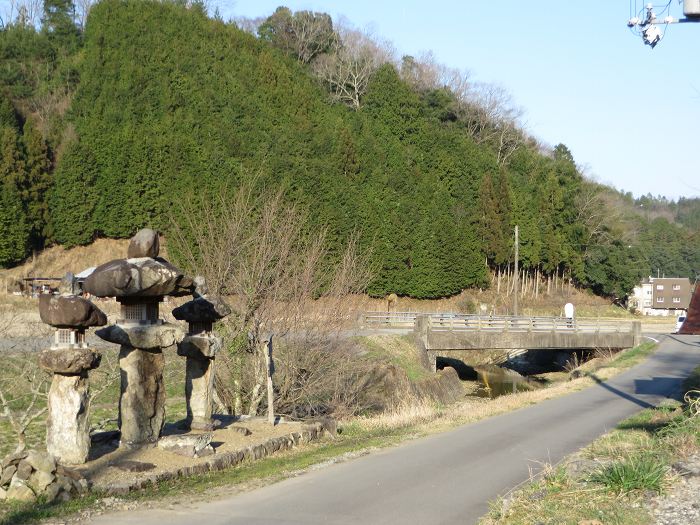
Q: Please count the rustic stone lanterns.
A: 3